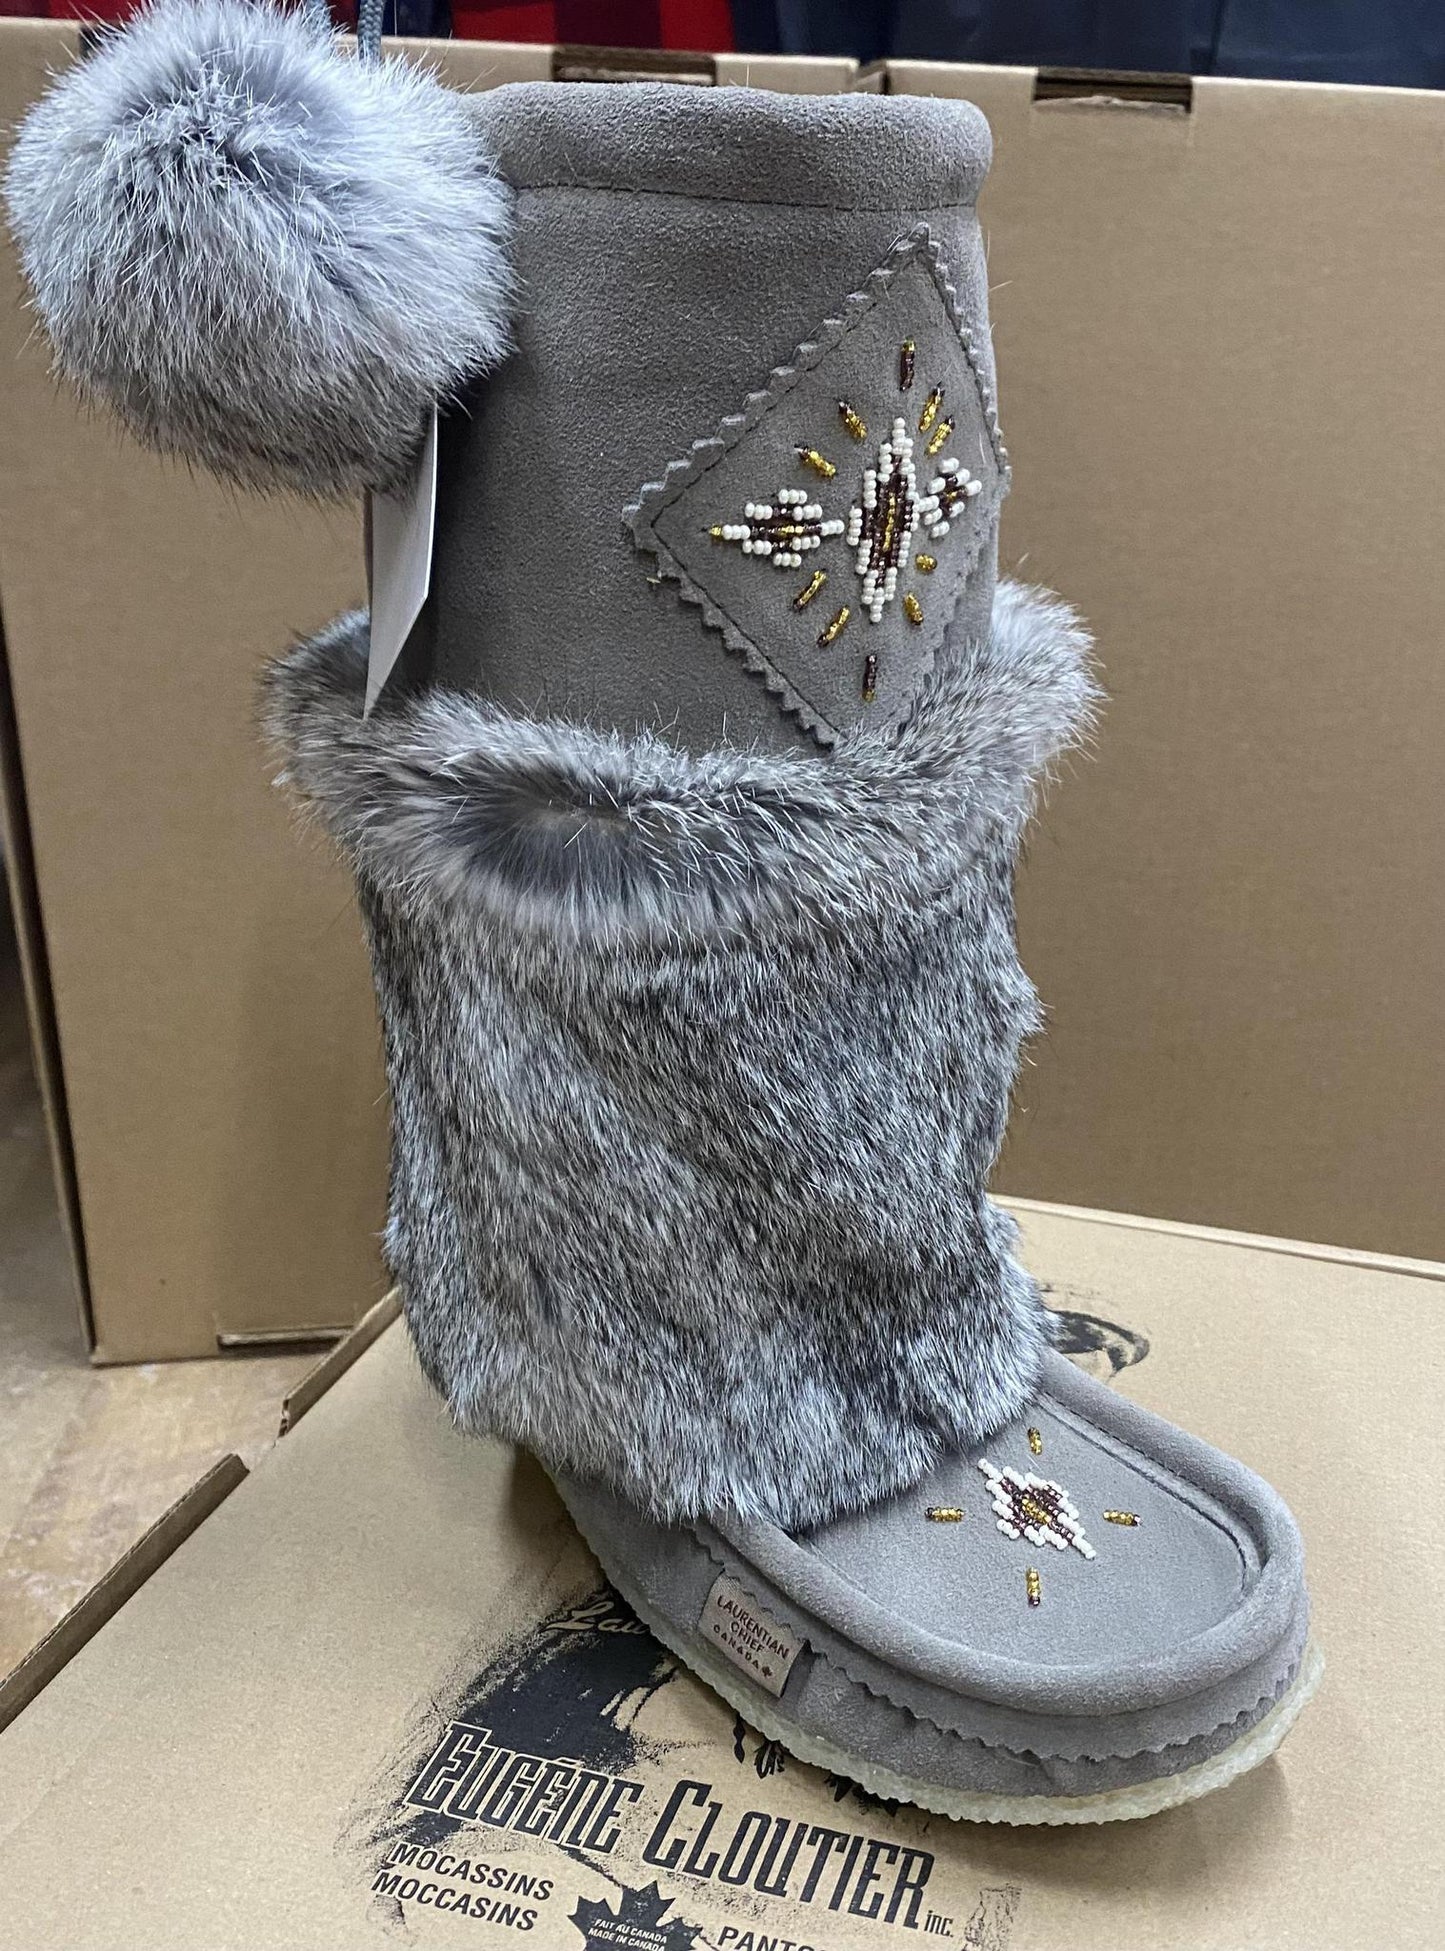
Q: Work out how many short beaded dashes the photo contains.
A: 14